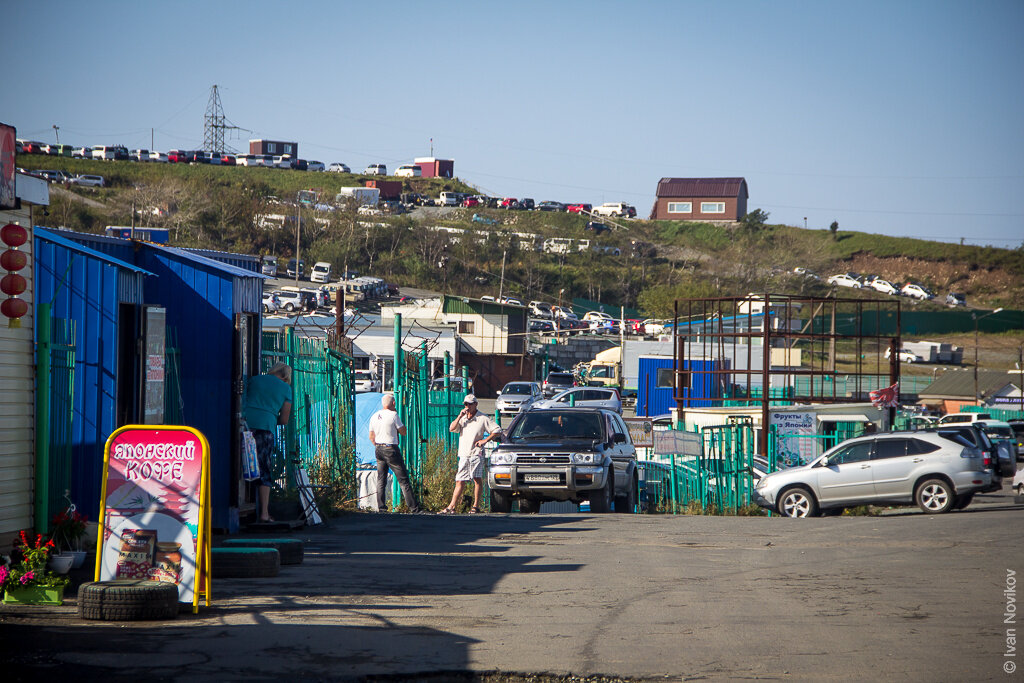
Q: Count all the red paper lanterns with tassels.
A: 4